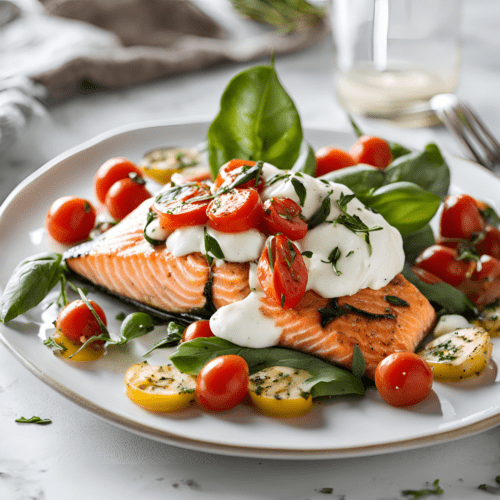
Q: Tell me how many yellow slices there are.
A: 6